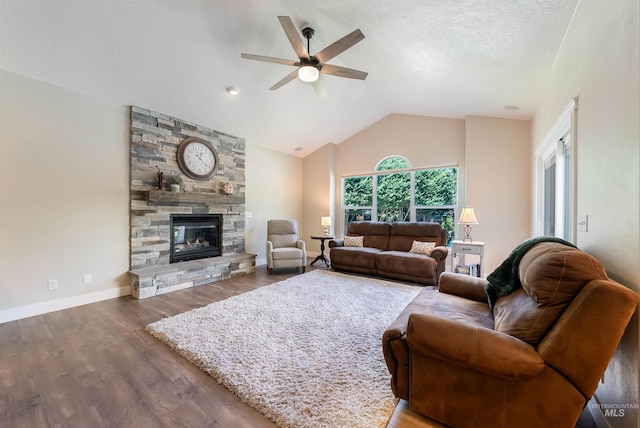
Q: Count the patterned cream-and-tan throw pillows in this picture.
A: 2